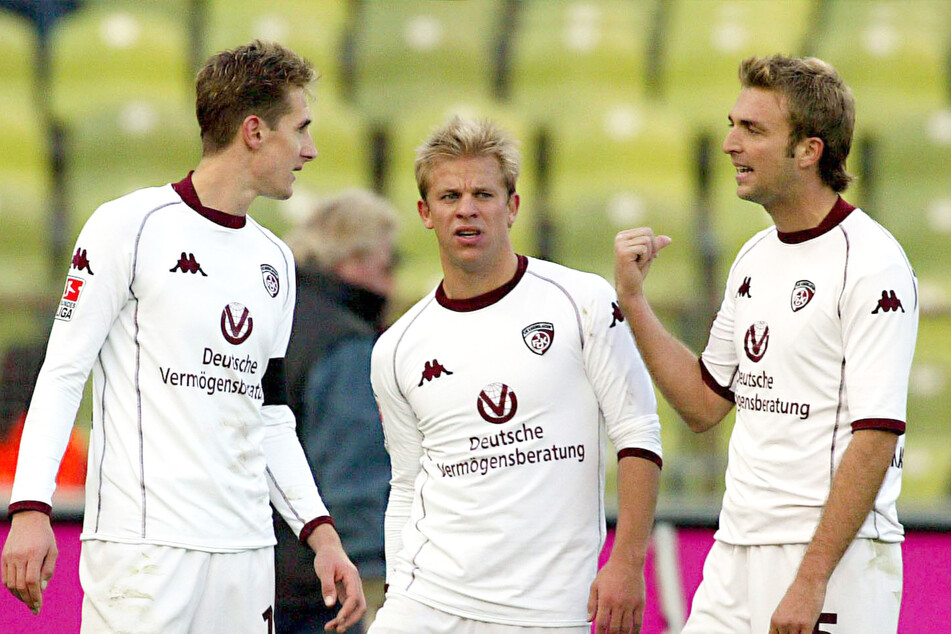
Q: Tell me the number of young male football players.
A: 3